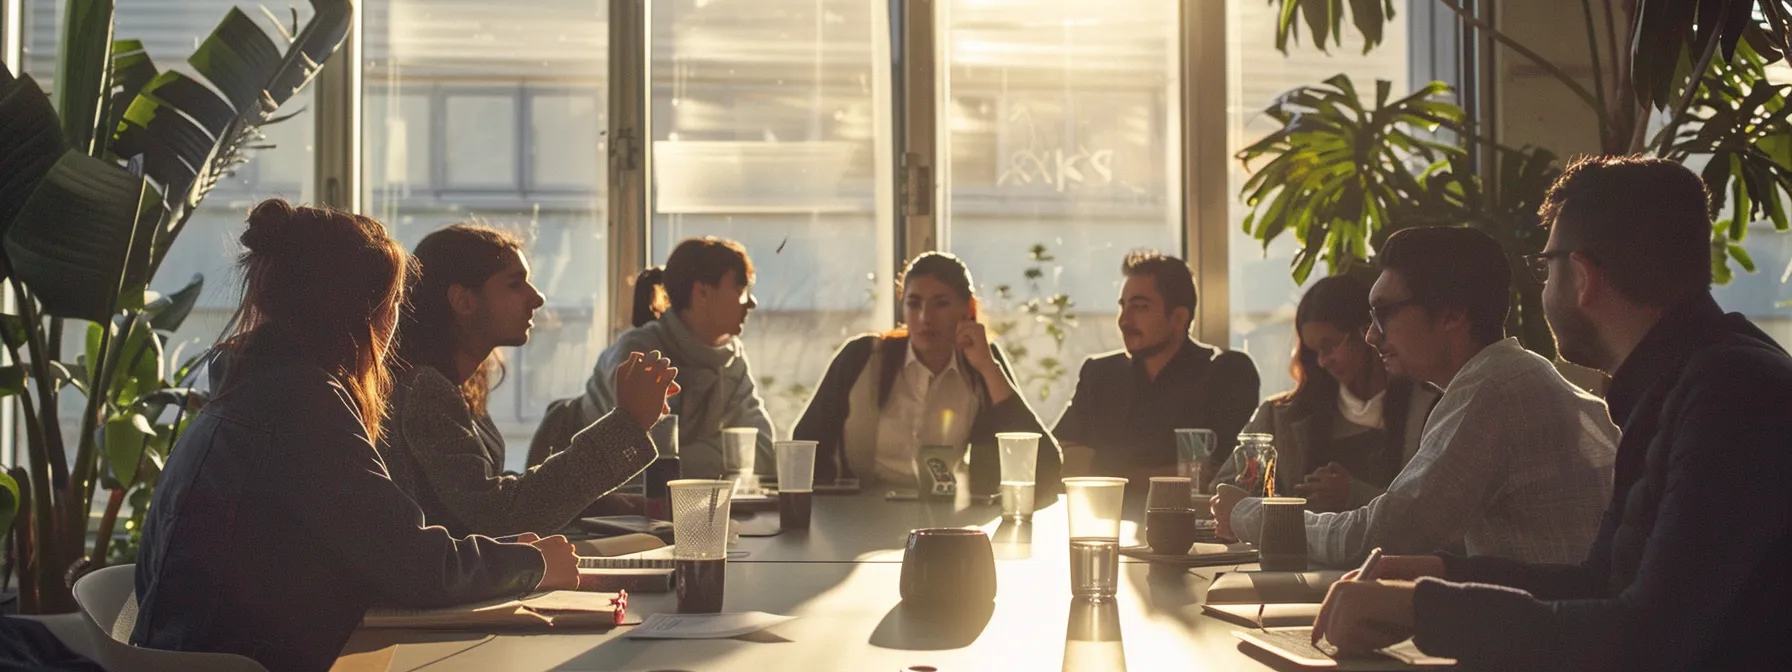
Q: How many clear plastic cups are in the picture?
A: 5